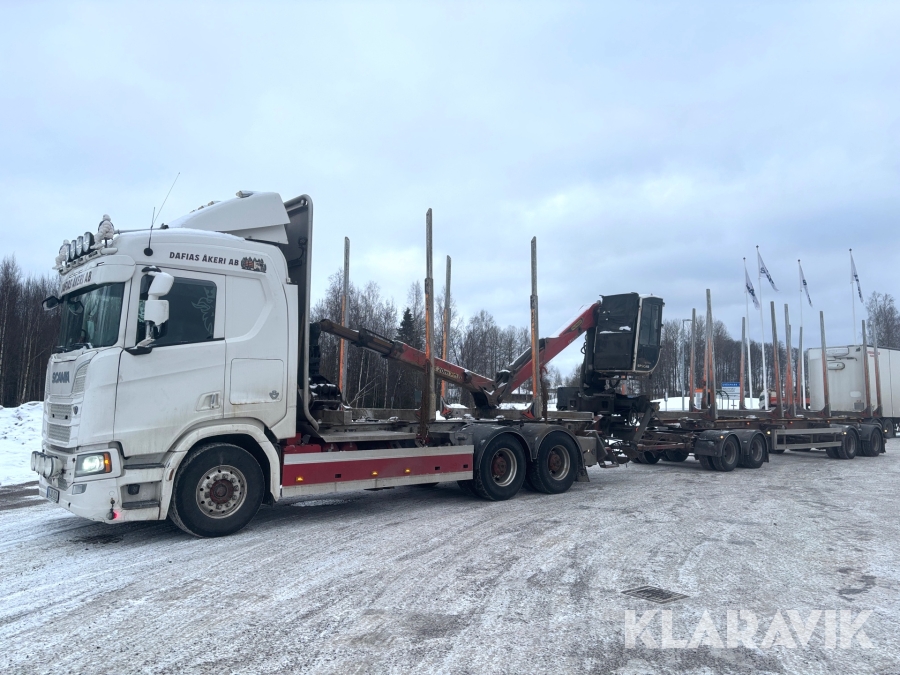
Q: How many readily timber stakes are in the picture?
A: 15